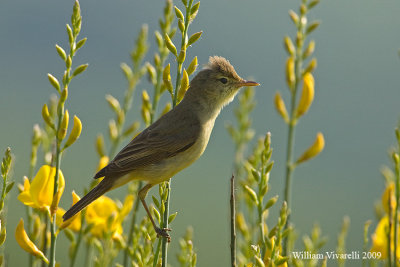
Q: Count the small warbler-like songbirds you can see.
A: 1